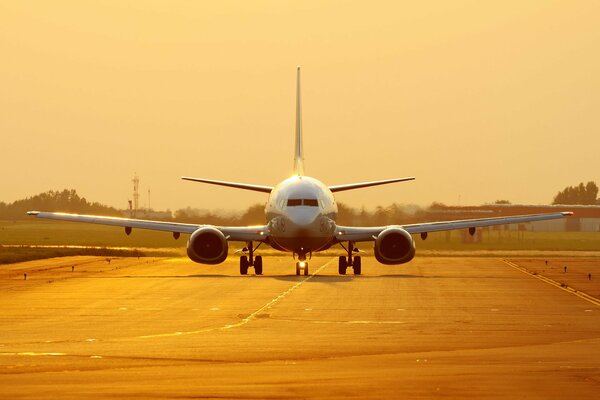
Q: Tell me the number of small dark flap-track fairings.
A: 4